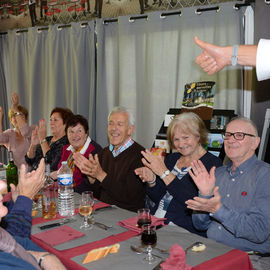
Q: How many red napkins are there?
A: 3